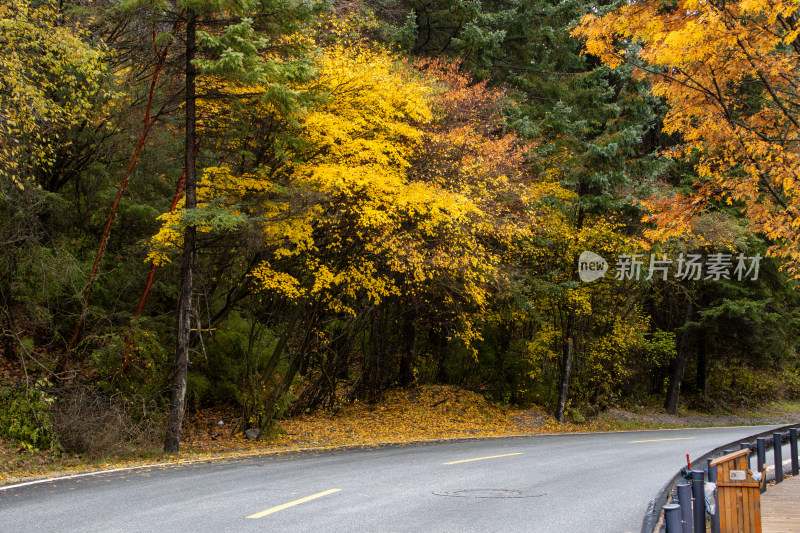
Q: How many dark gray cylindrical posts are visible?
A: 9